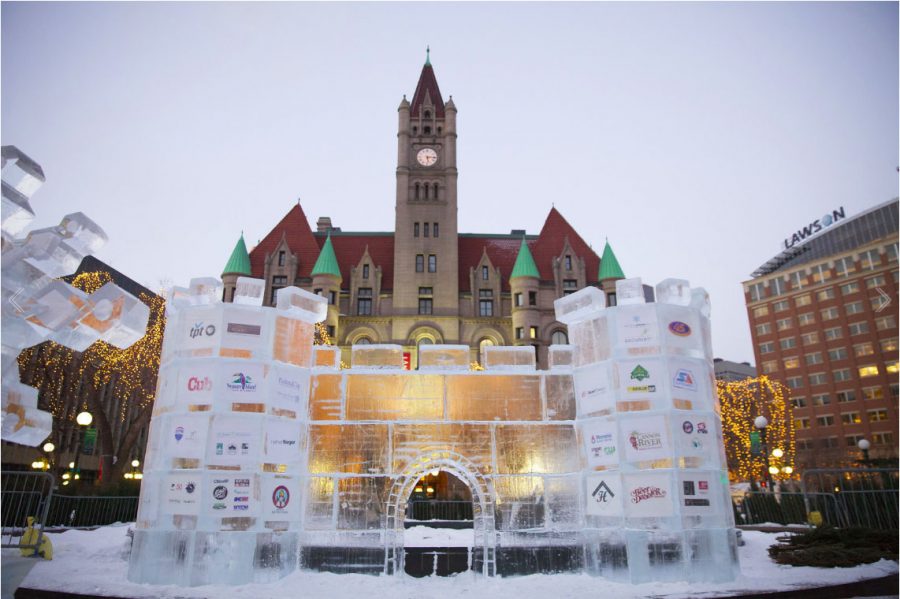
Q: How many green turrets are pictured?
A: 4